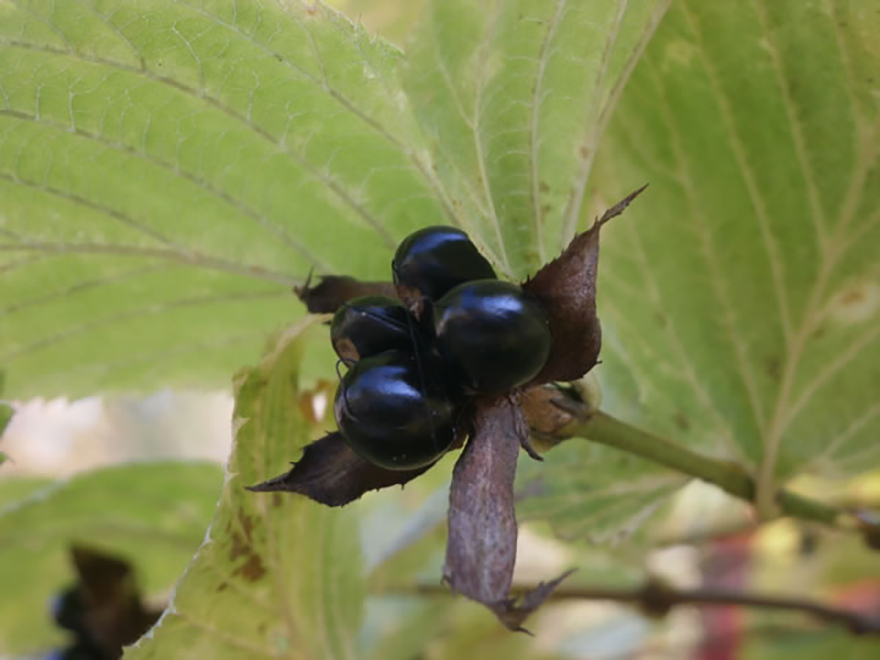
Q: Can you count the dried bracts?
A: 4